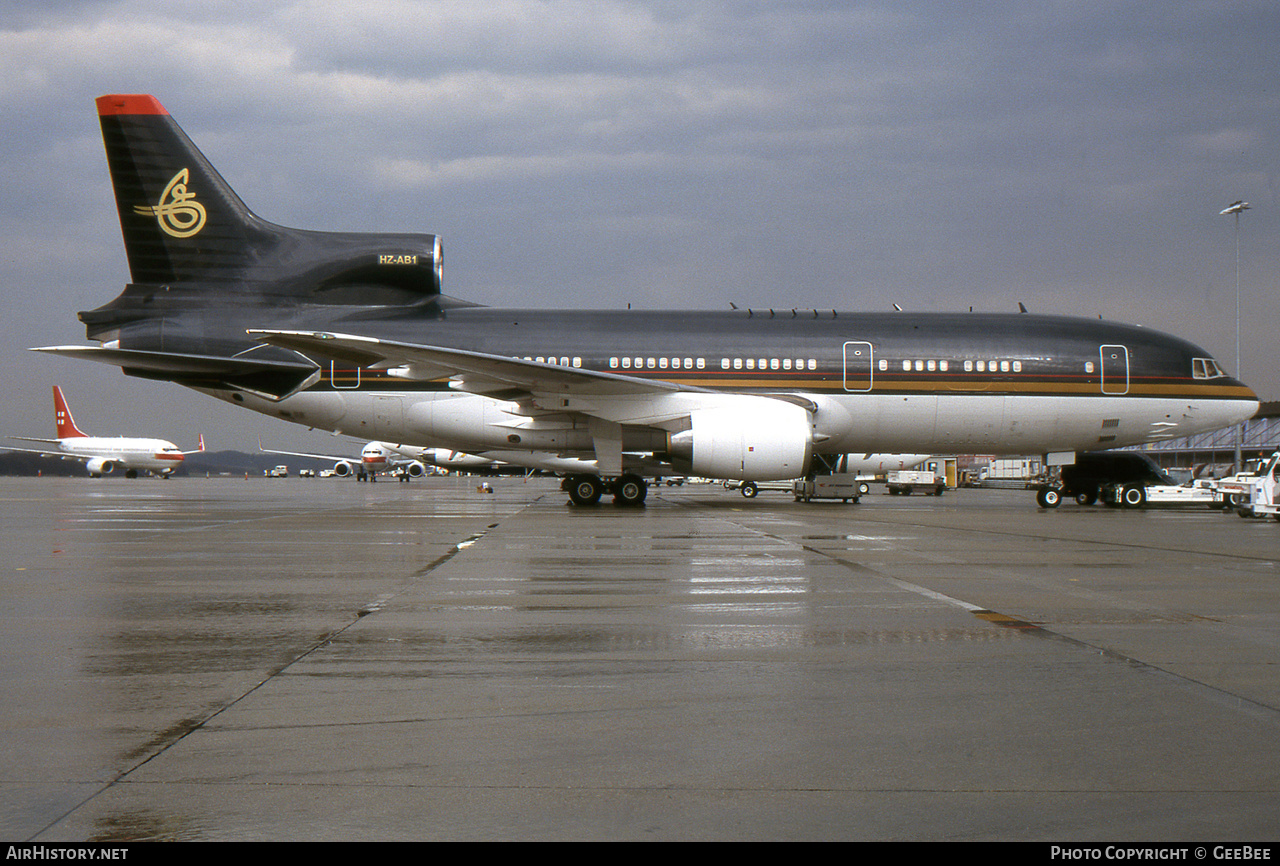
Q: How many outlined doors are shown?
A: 3